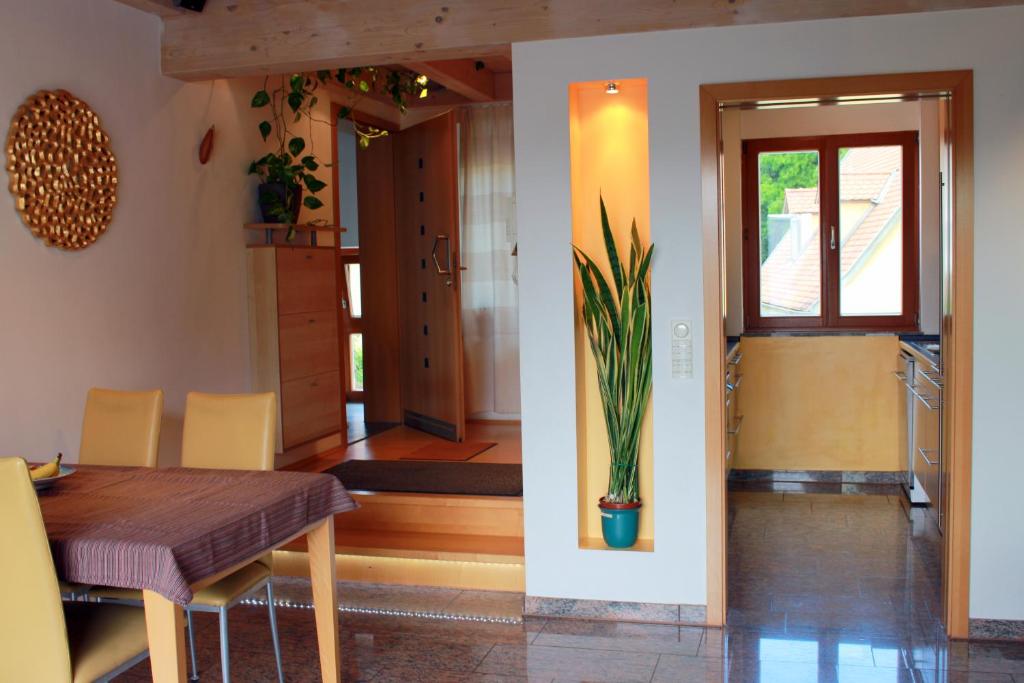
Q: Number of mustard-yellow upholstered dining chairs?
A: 3